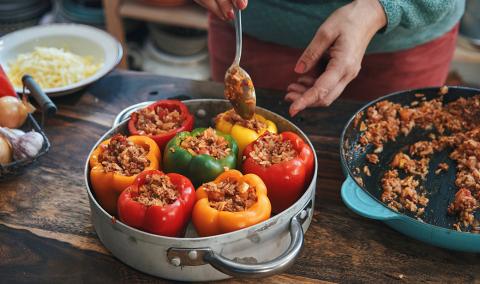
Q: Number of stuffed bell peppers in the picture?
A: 7